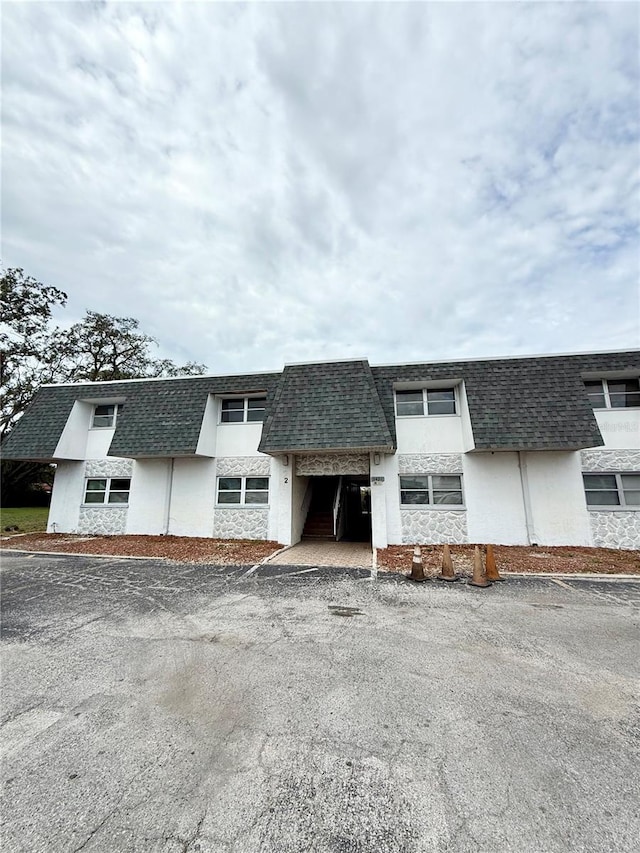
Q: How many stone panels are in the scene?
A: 9